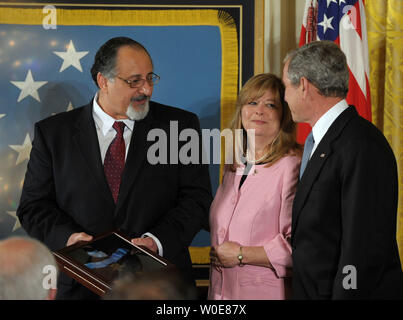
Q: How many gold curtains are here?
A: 1